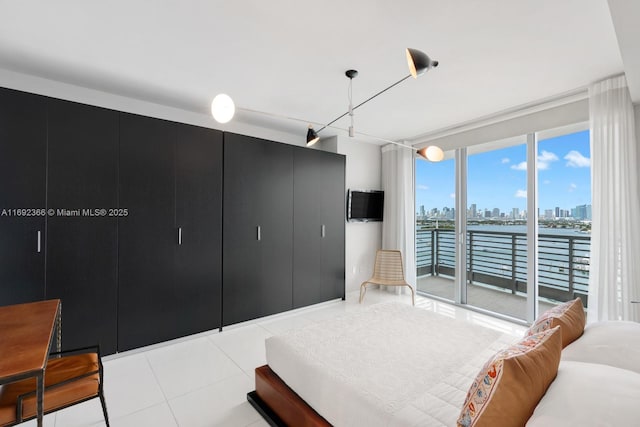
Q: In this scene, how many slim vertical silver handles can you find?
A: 4